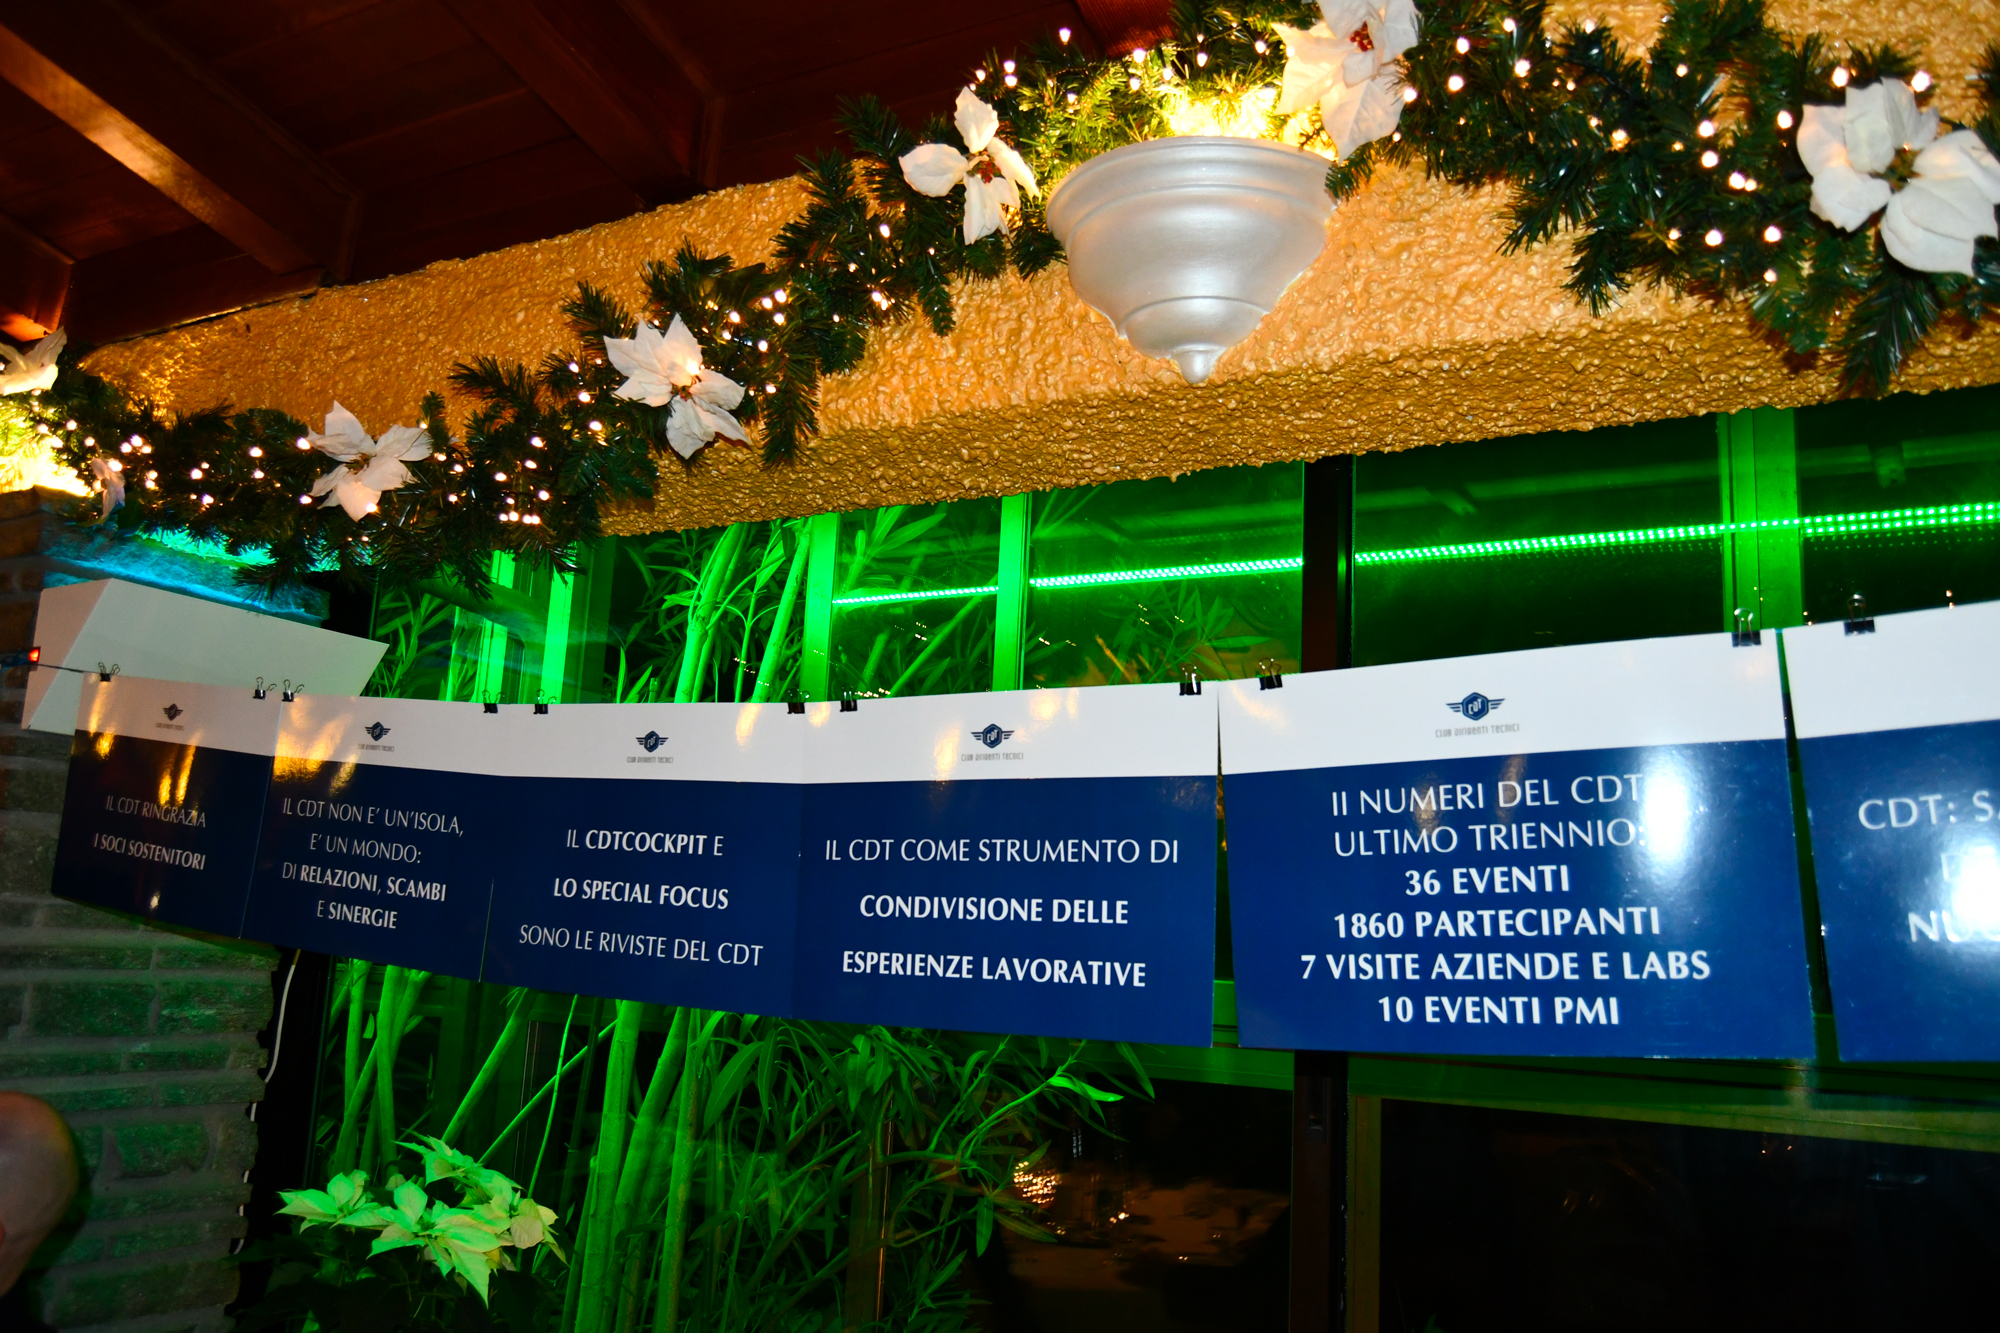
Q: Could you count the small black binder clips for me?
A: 11